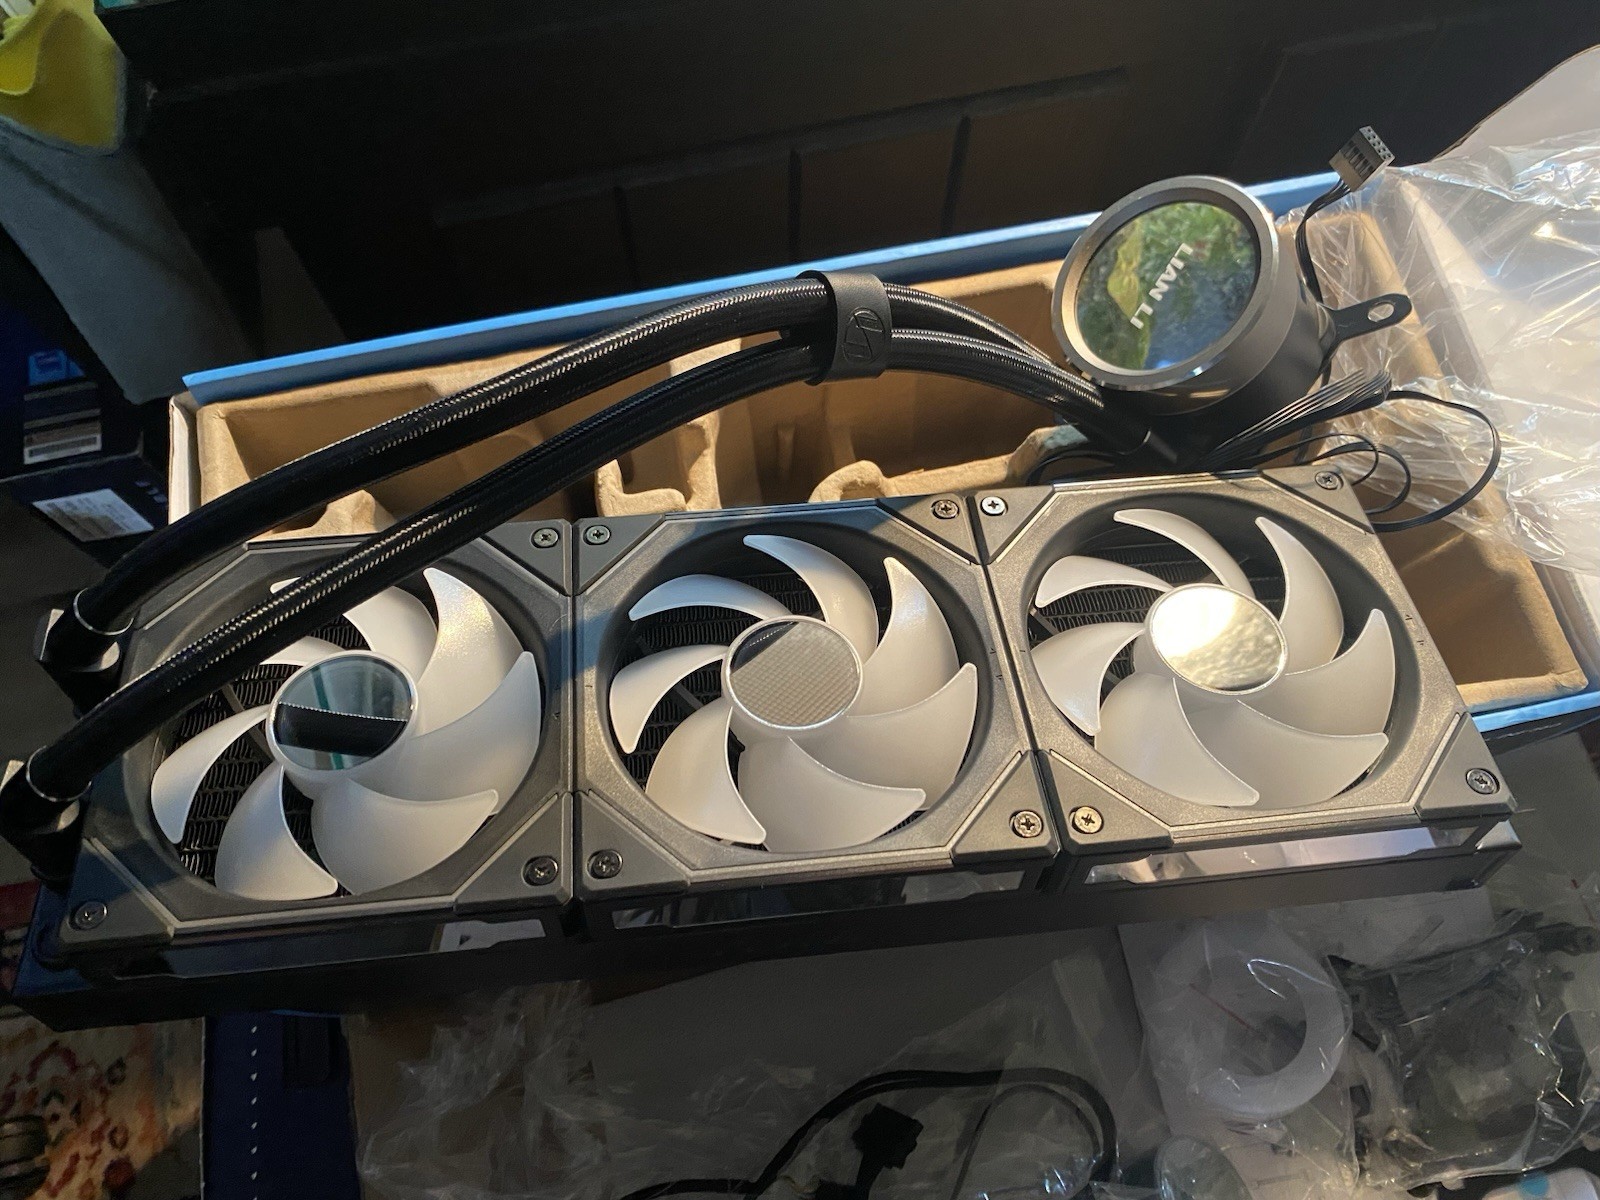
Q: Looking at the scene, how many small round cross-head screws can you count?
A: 11